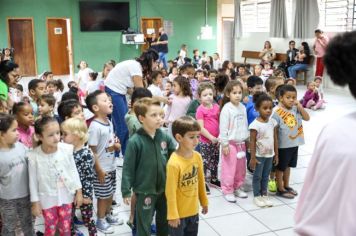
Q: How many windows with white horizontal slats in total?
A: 2